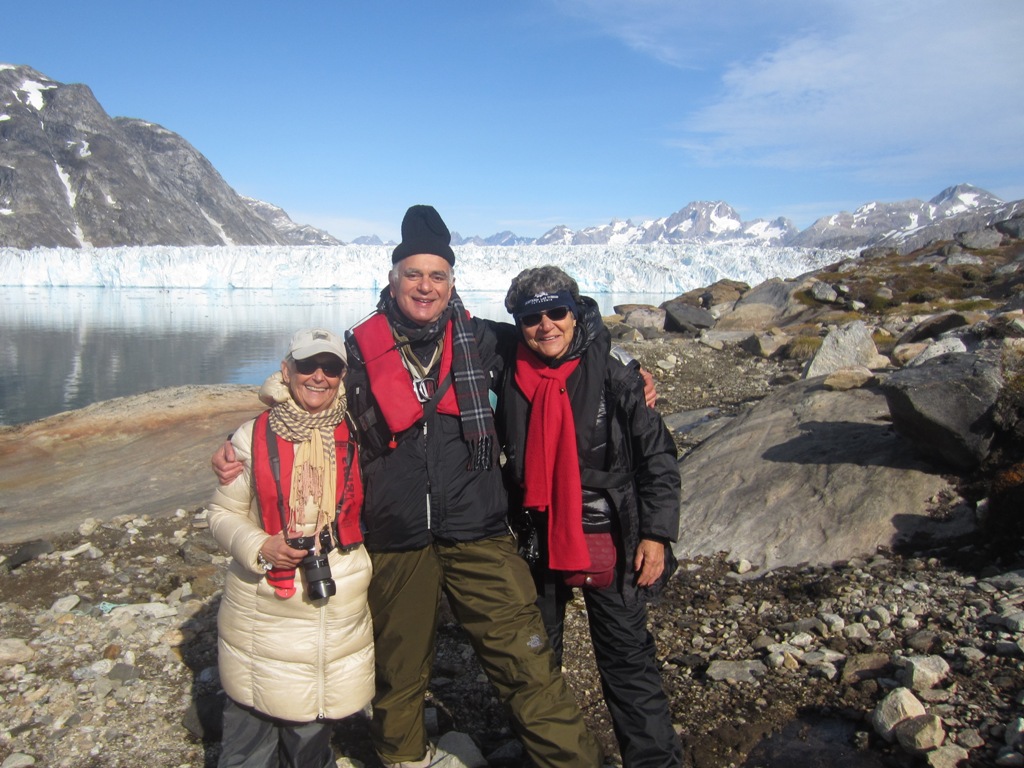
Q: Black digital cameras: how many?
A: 1